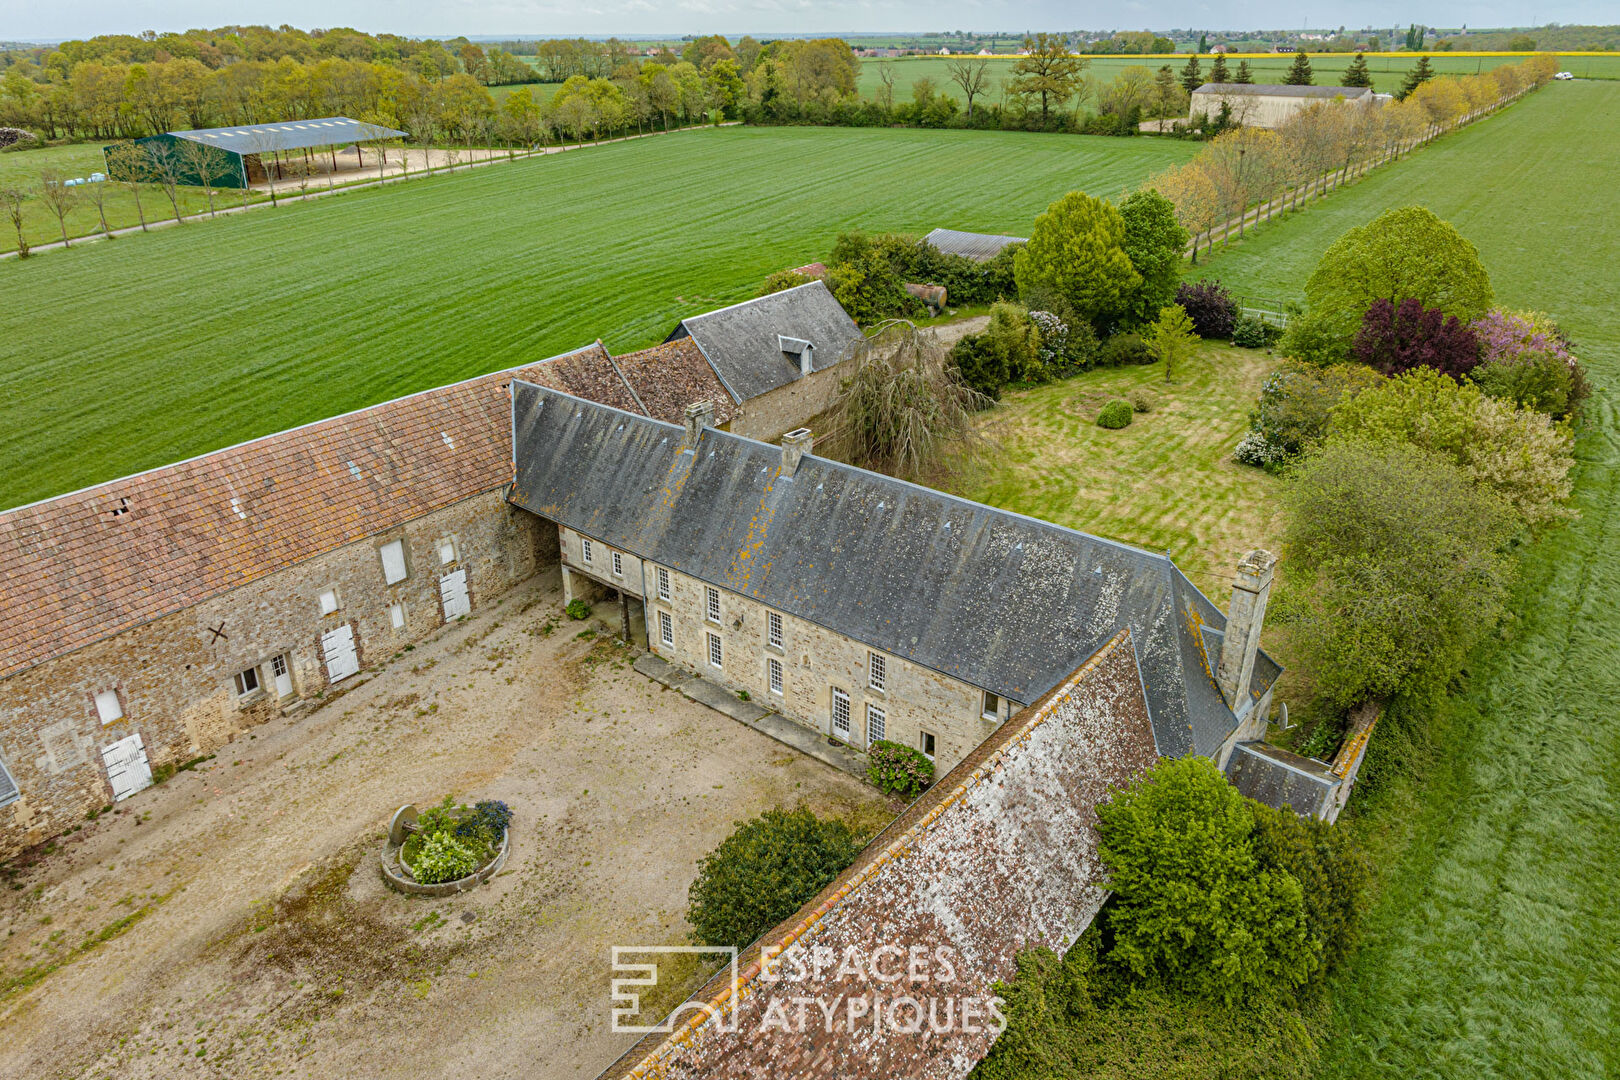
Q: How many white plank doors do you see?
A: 3